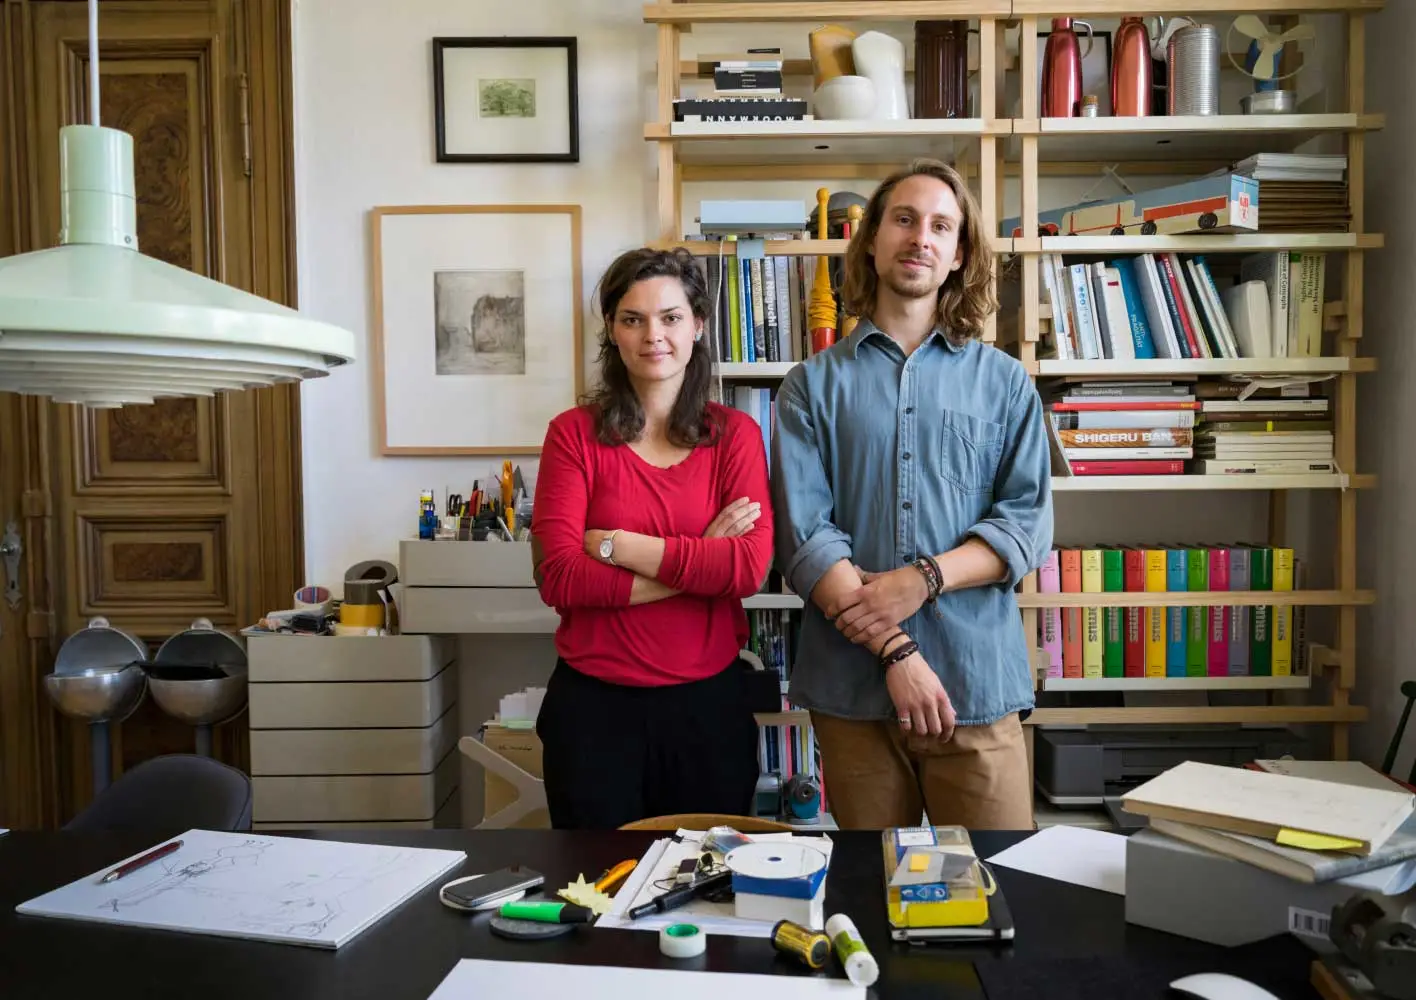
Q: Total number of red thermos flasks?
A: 2